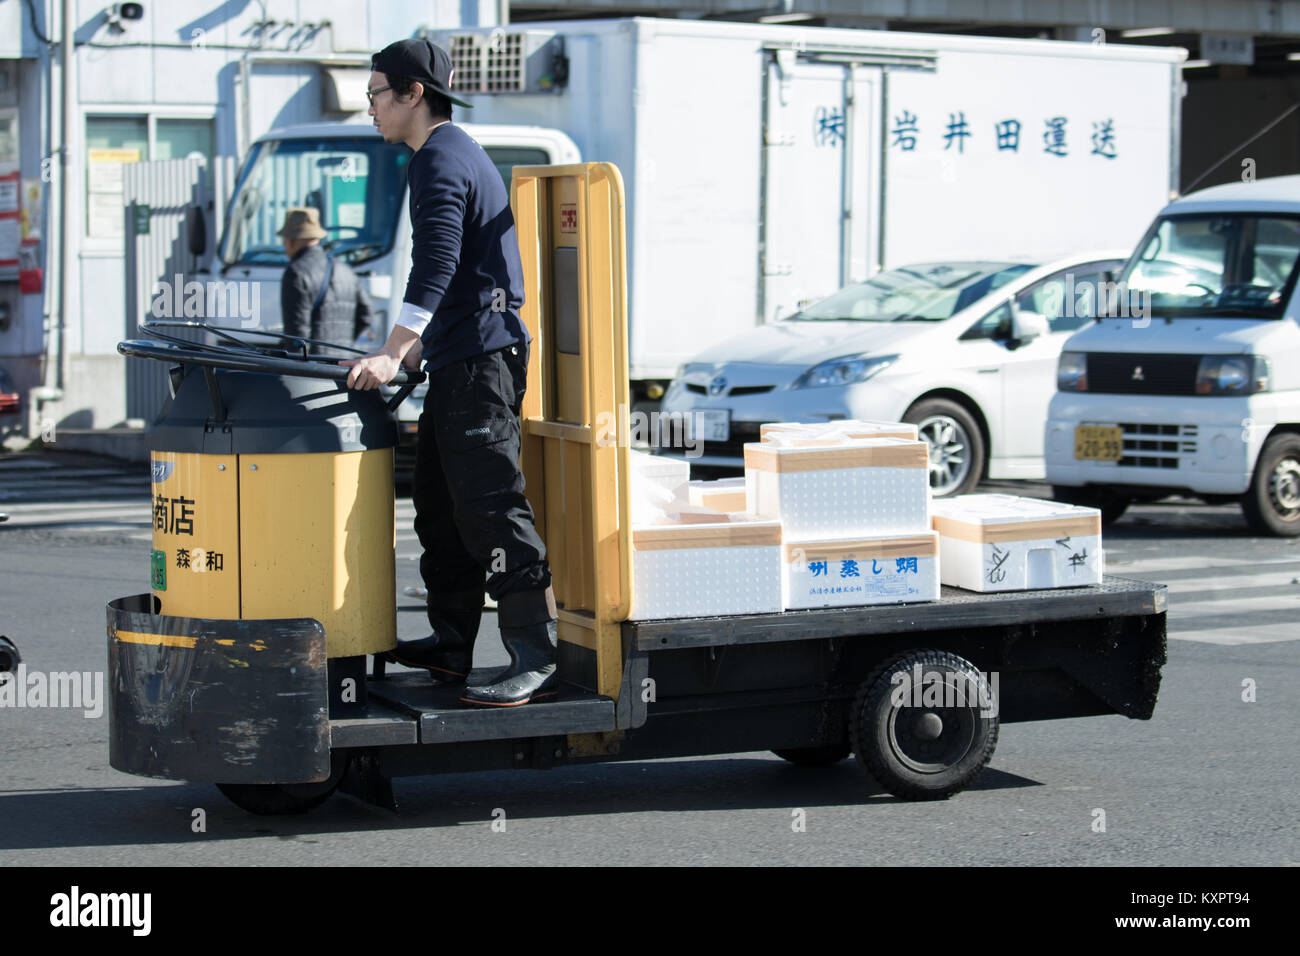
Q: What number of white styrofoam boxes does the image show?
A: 7